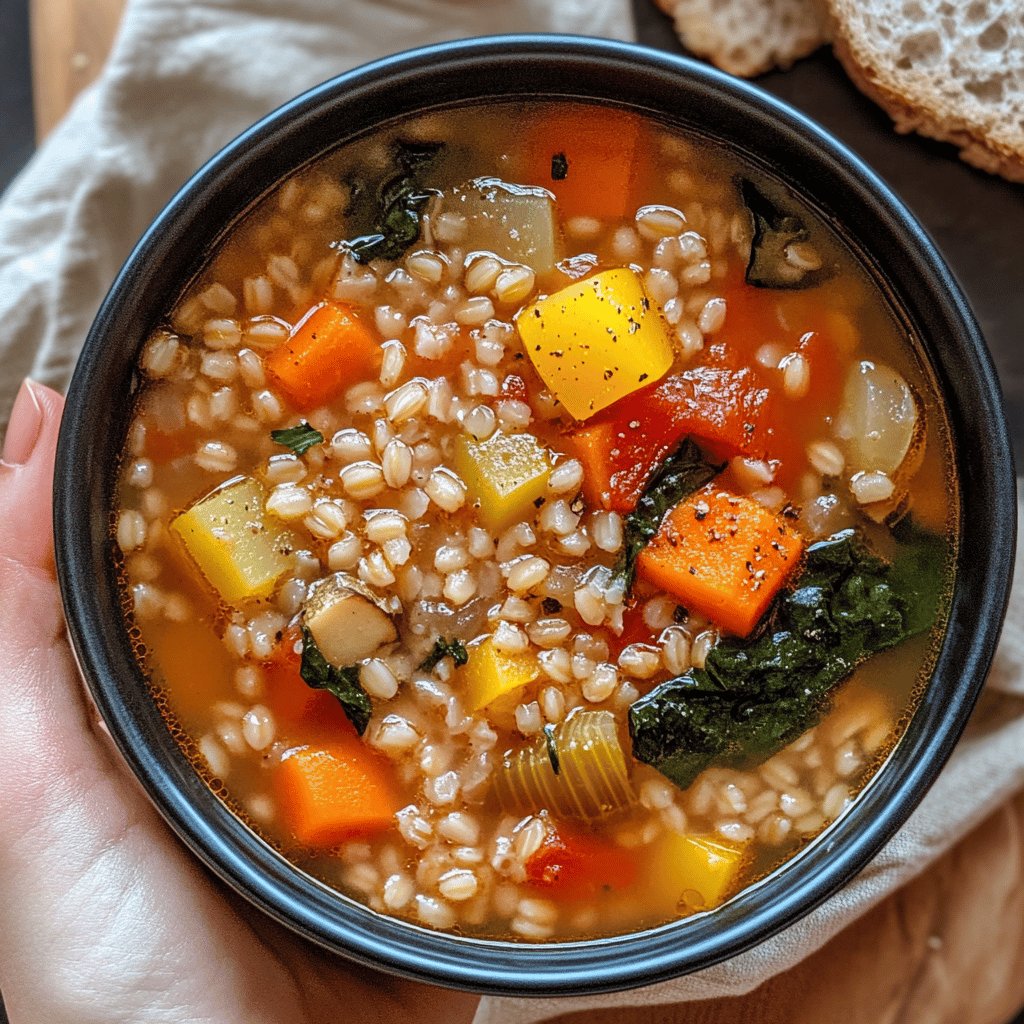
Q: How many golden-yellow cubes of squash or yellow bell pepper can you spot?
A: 5